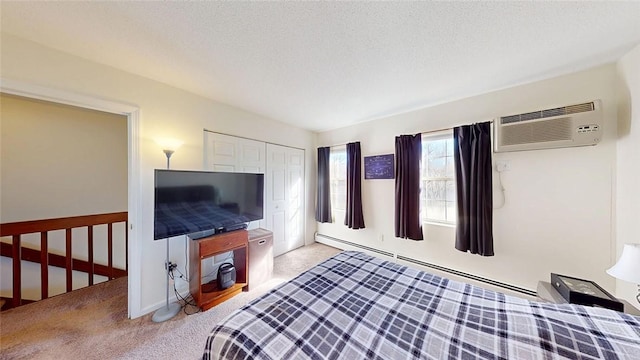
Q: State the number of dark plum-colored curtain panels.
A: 4